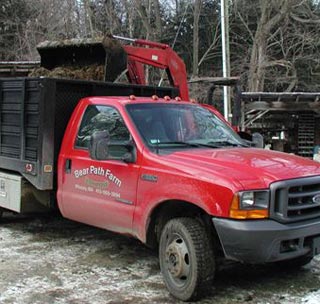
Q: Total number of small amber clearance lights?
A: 5